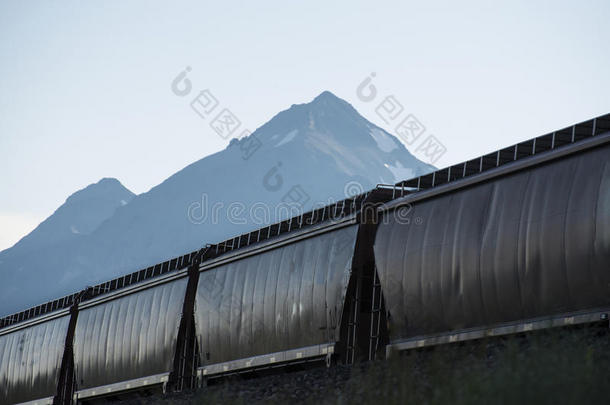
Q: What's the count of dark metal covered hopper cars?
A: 4